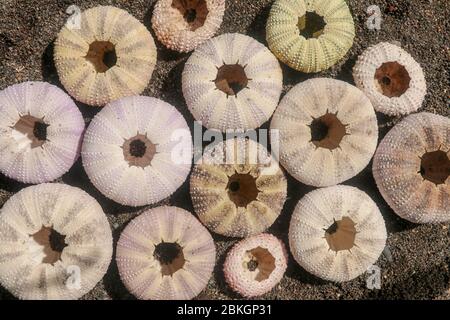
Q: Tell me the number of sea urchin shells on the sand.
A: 14